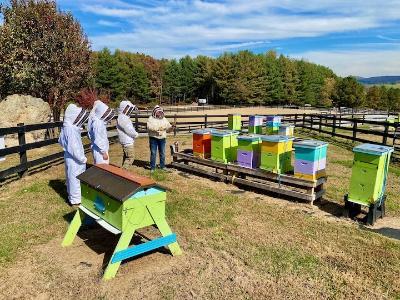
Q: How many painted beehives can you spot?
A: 11